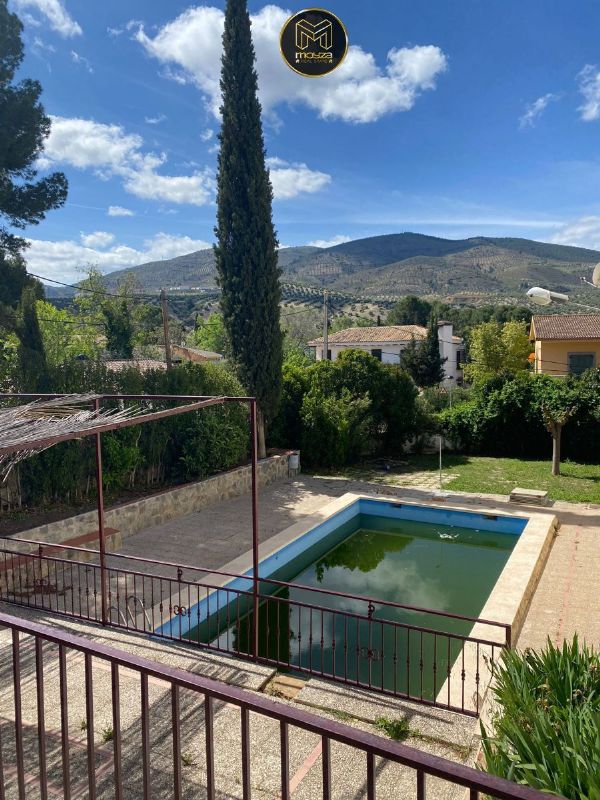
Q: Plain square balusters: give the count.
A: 15